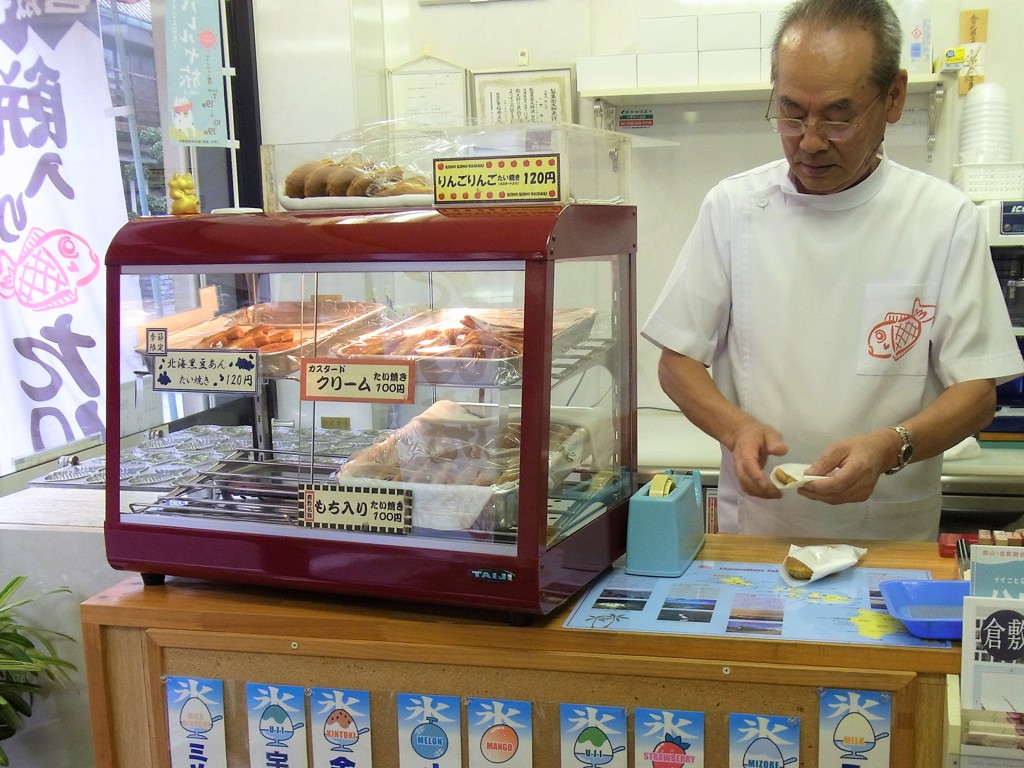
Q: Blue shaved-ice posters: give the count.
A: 9